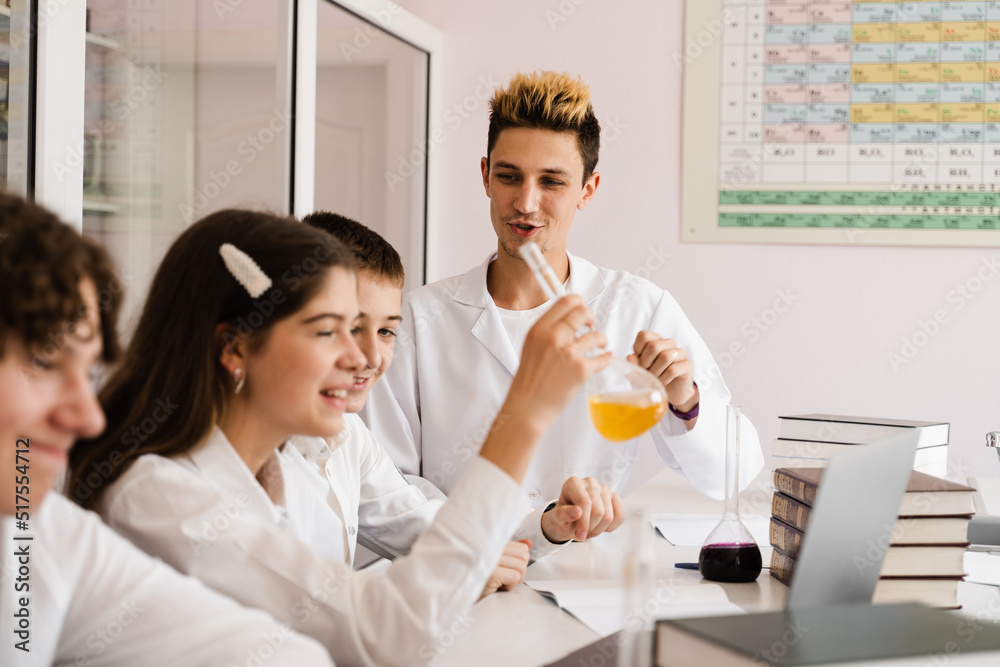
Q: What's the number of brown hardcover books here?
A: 4